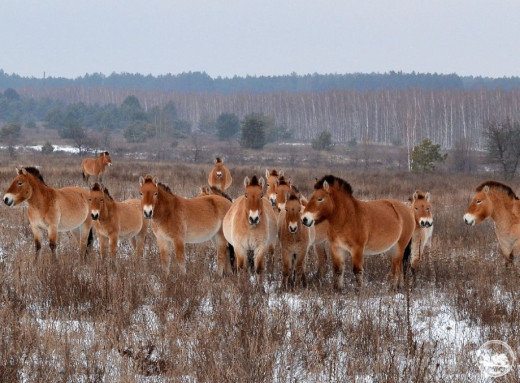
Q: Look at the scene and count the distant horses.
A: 2